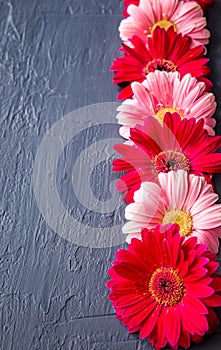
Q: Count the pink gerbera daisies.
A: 3